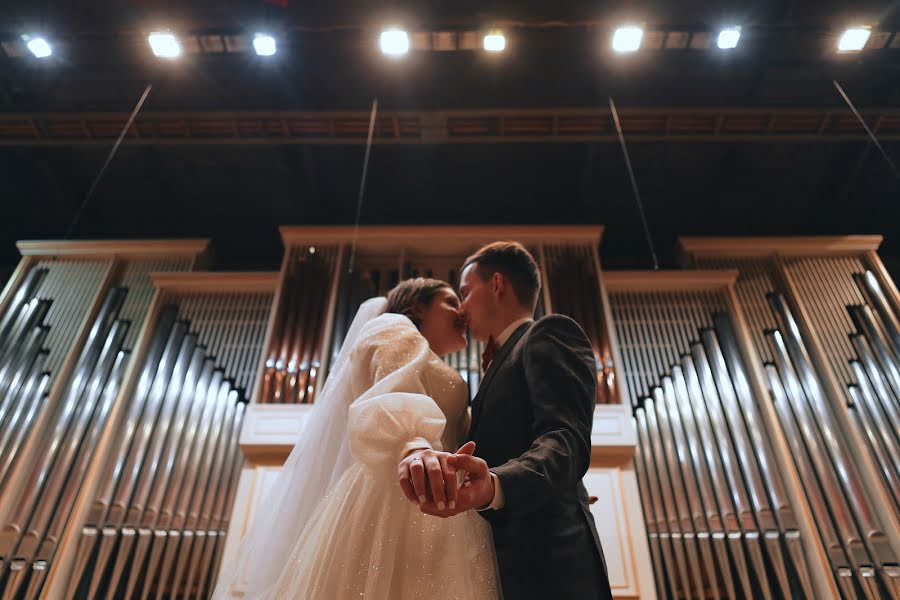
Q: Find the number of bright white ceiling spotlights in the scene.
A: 8